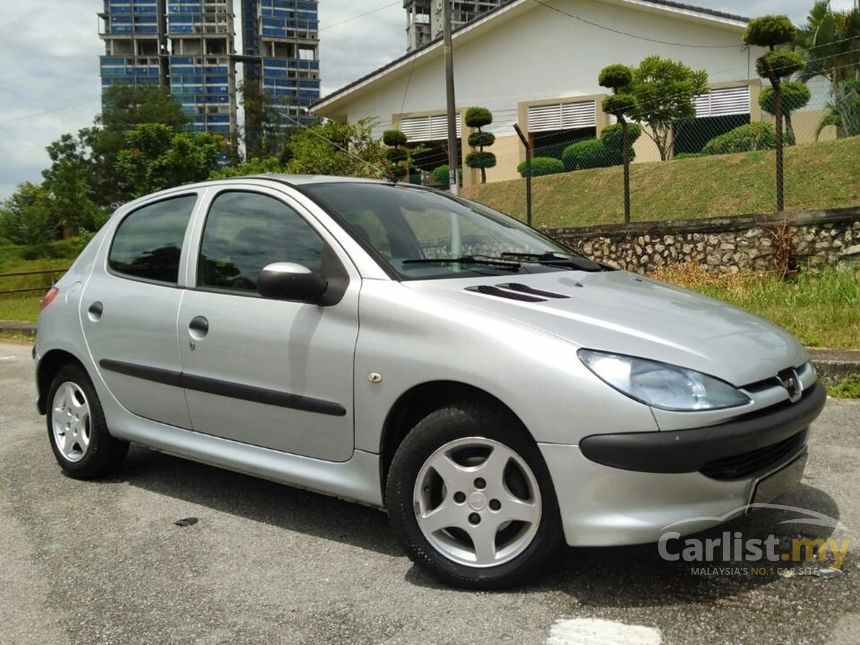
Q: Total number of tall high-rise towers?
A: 3